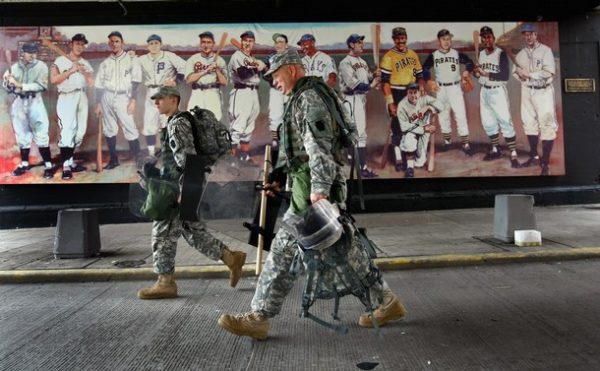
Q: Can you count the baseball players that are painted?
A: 14